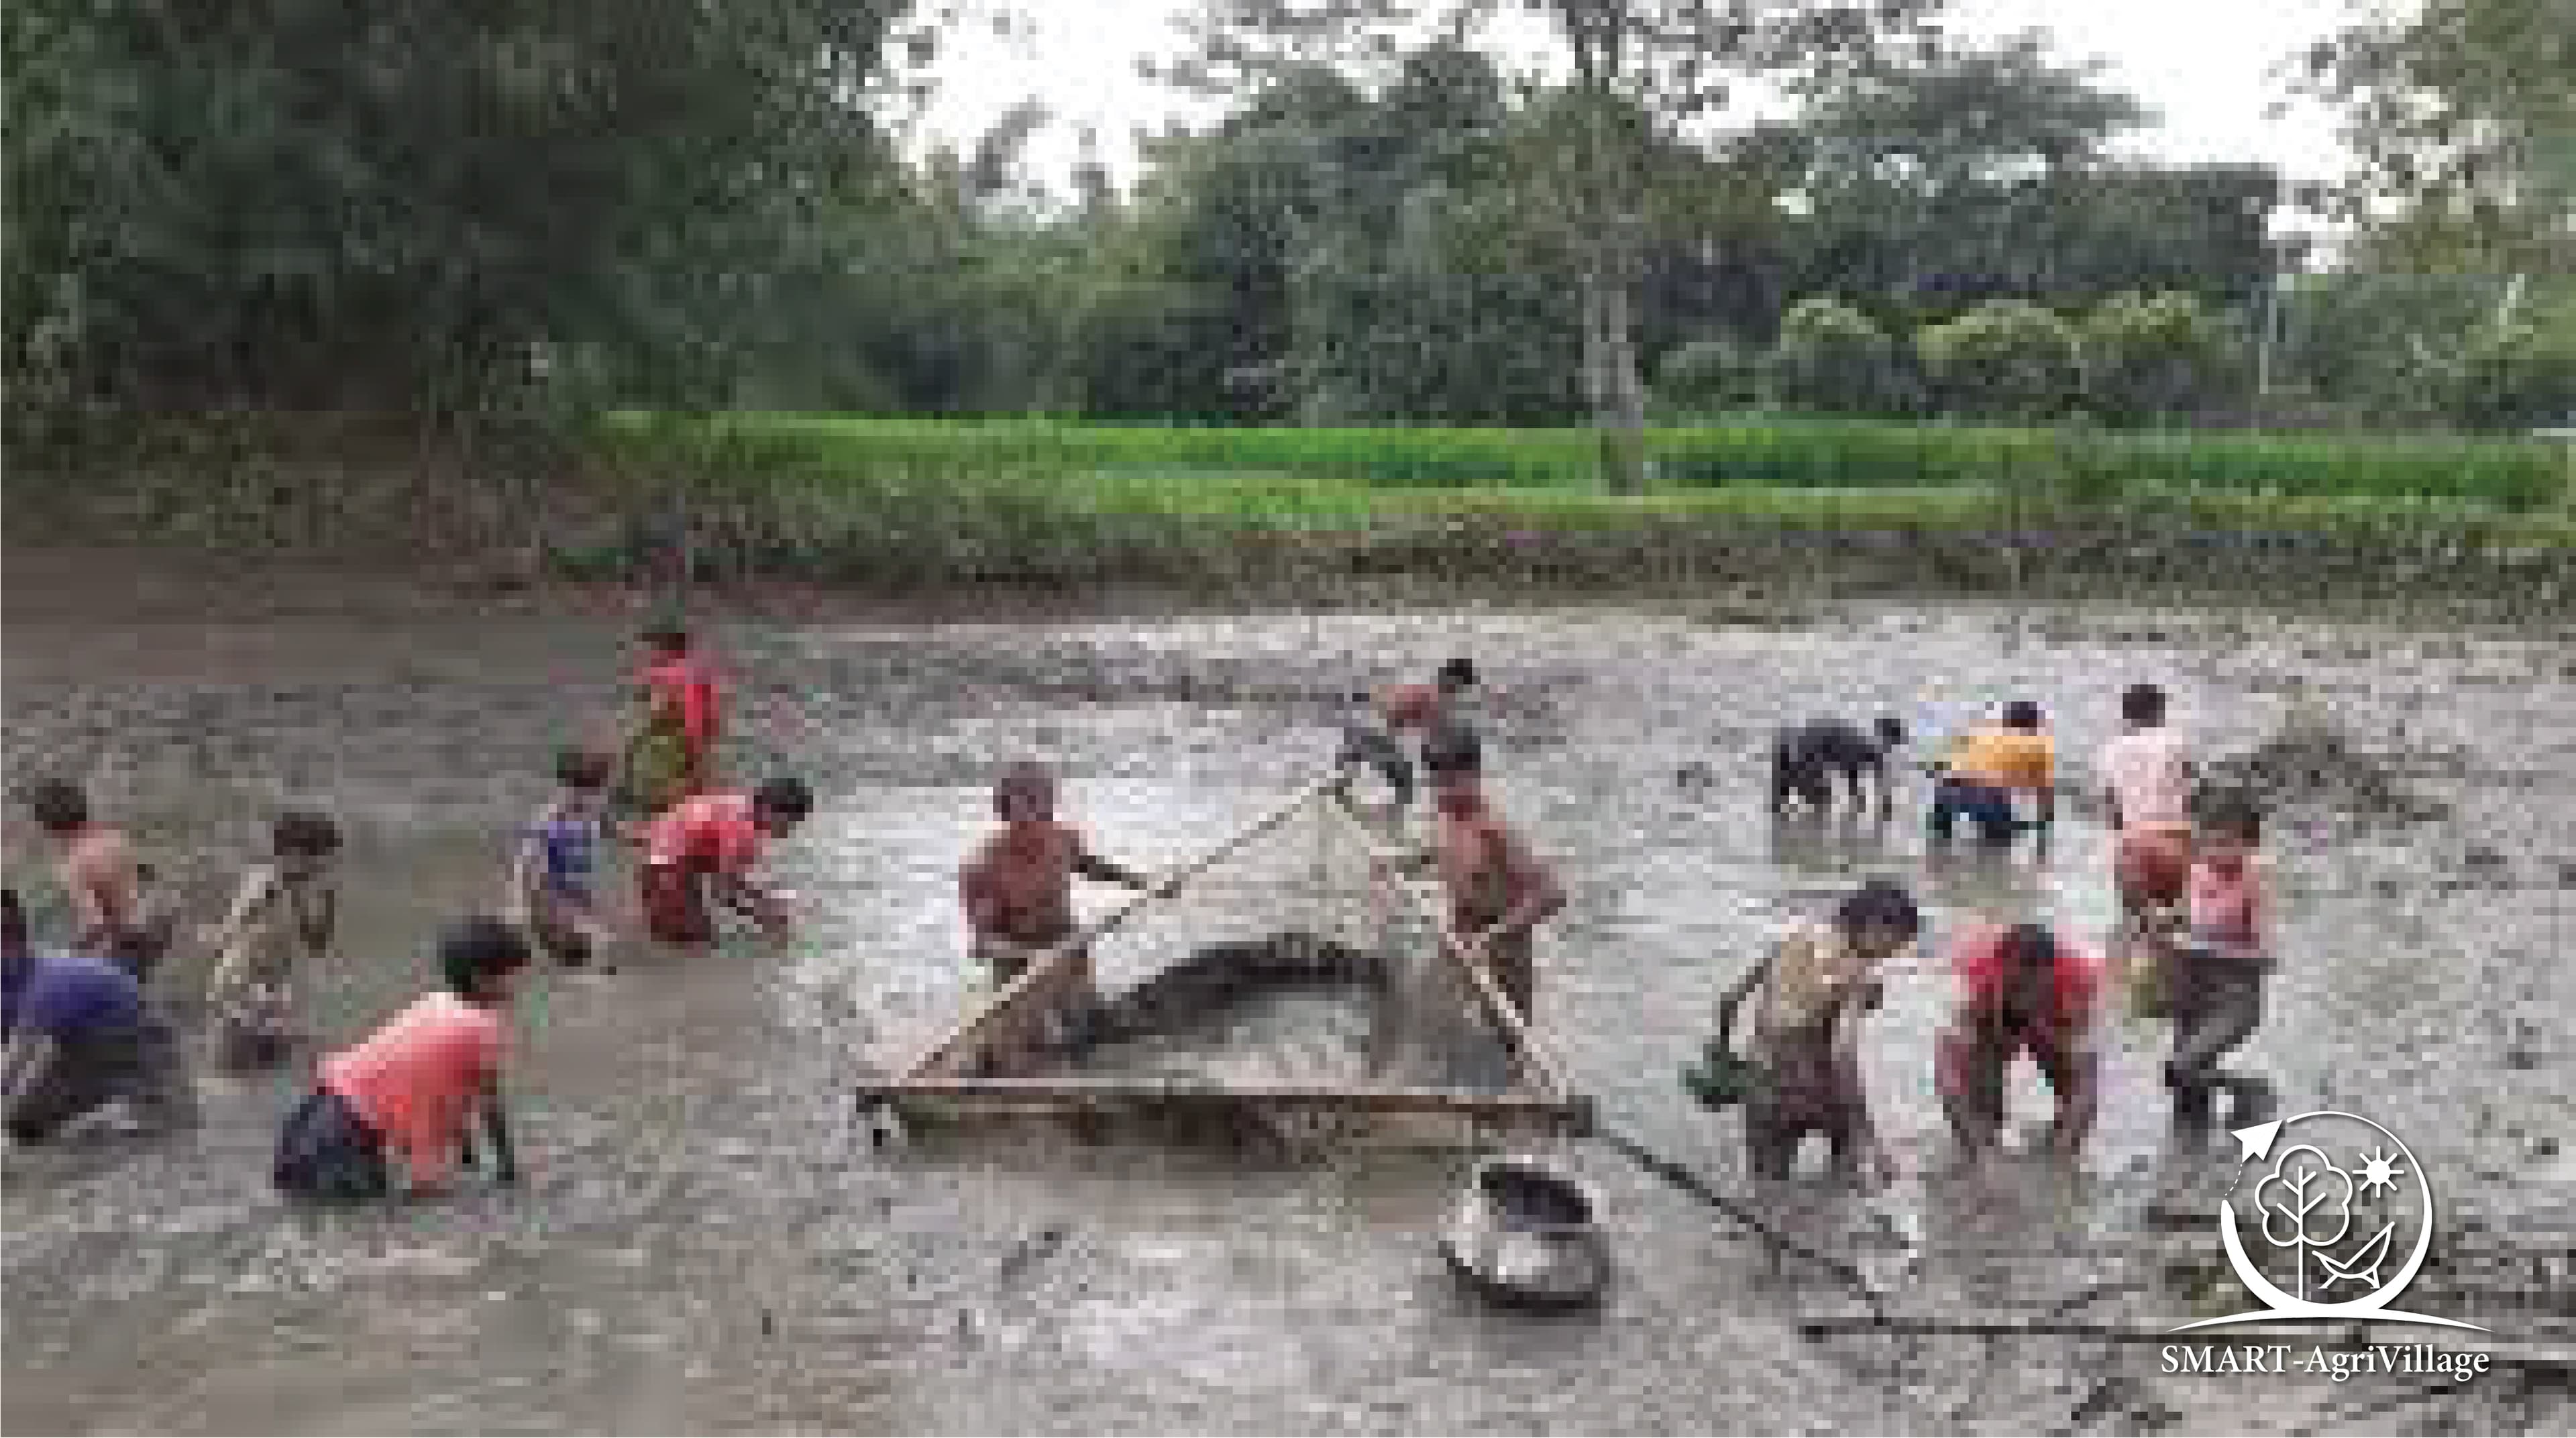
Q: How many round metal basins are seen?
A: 1